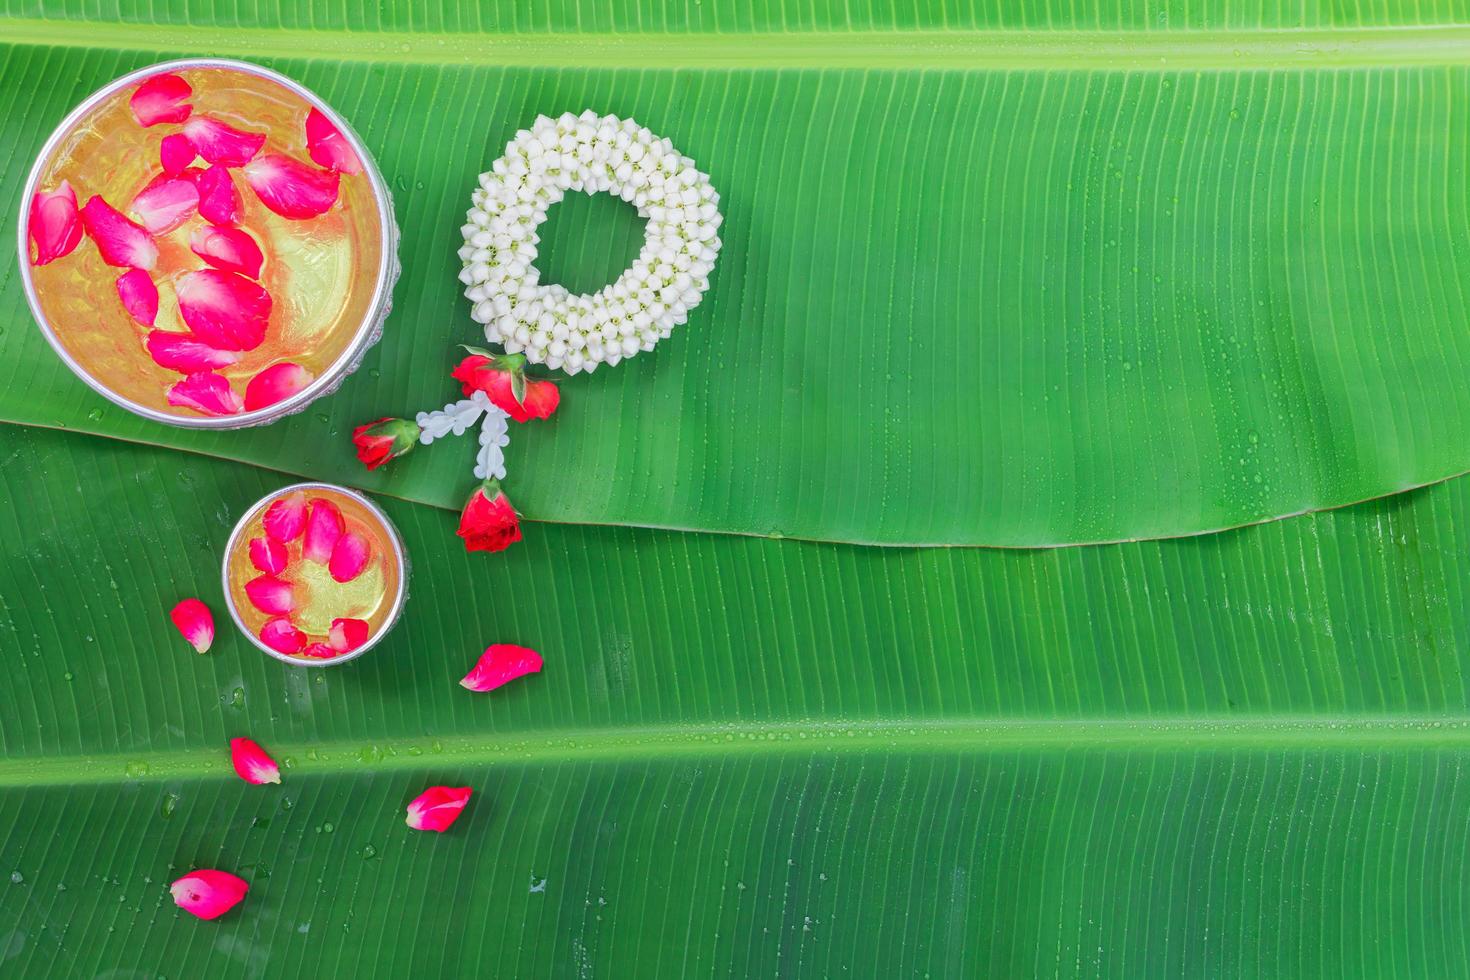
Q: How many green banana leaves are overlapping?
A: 2